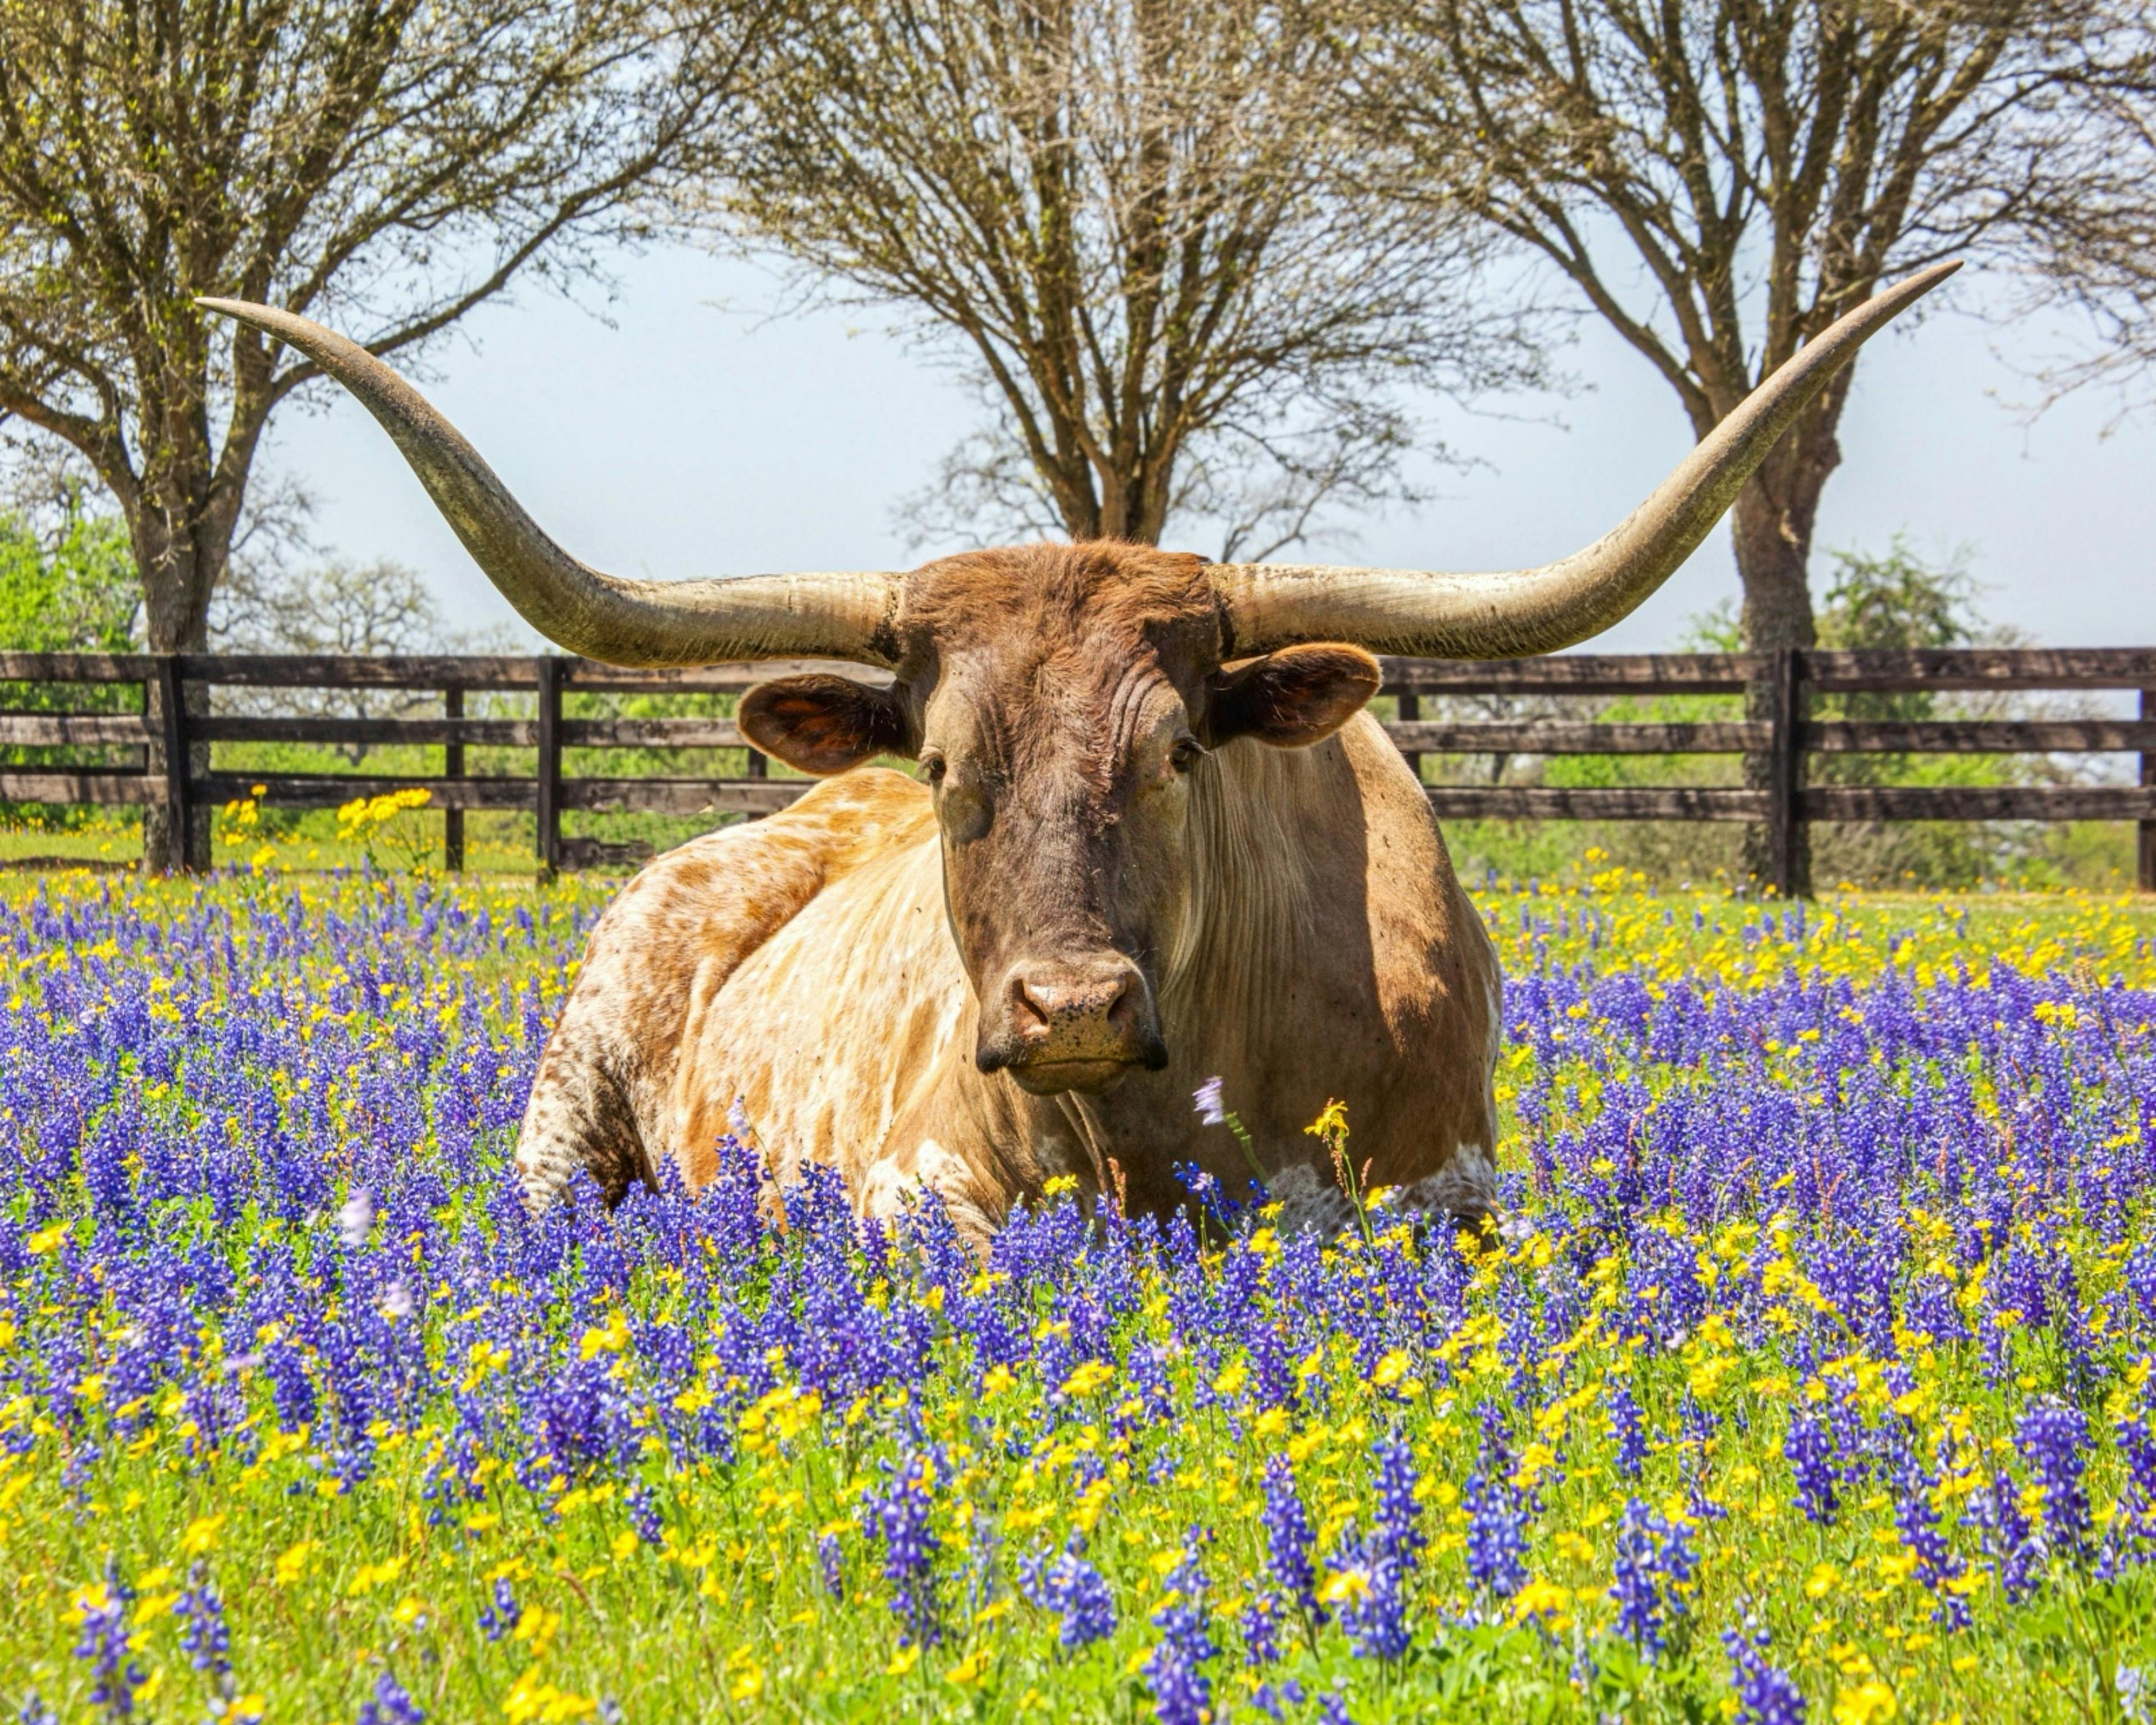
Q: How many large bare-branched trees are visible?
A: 3